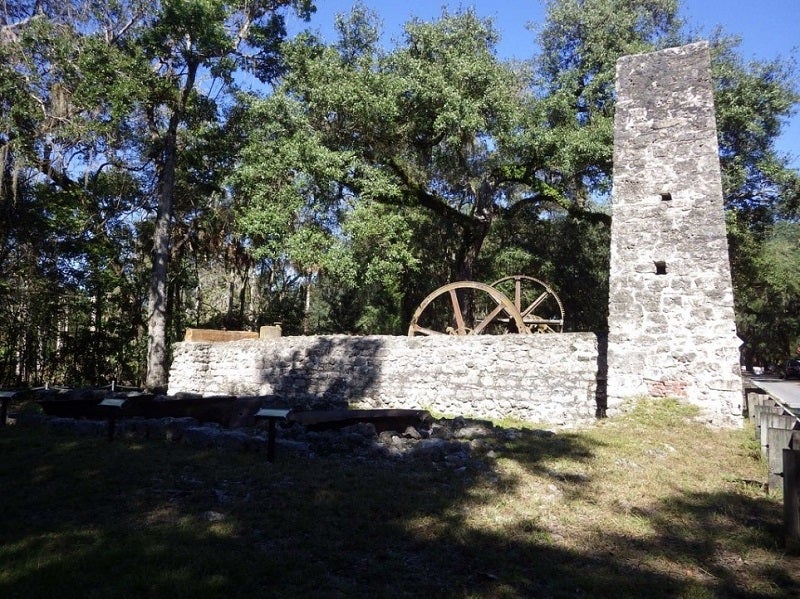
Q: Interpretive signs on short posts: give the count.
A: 3